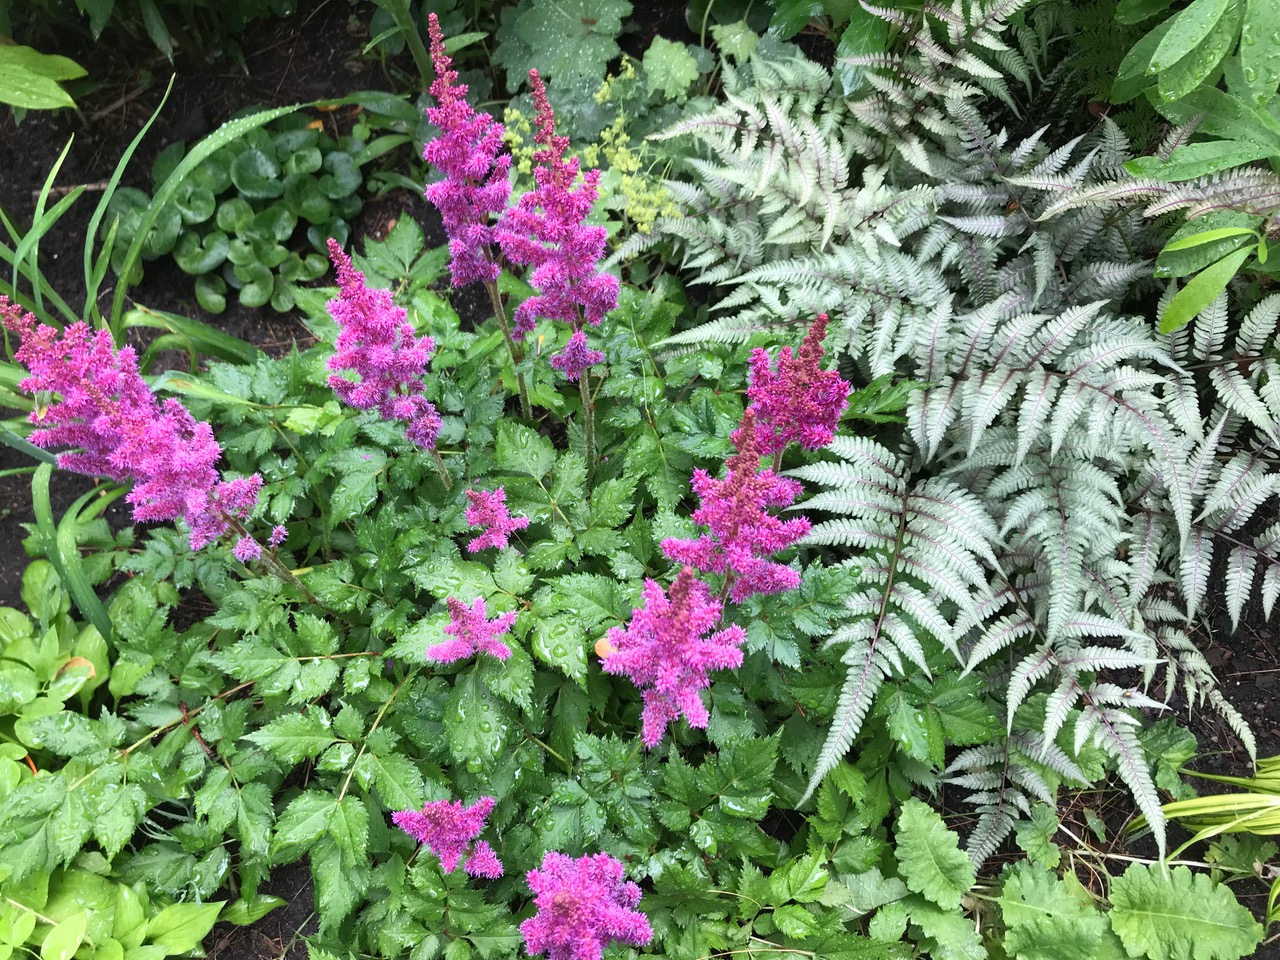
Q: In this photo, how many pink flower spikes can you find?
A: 11